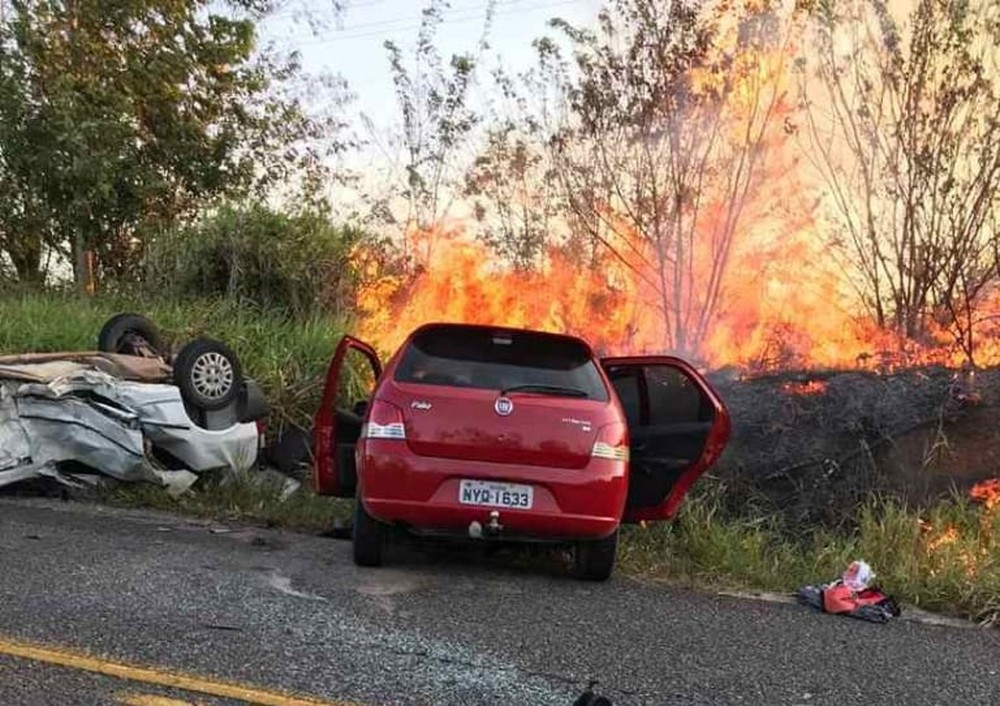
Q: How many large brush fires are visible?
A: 1